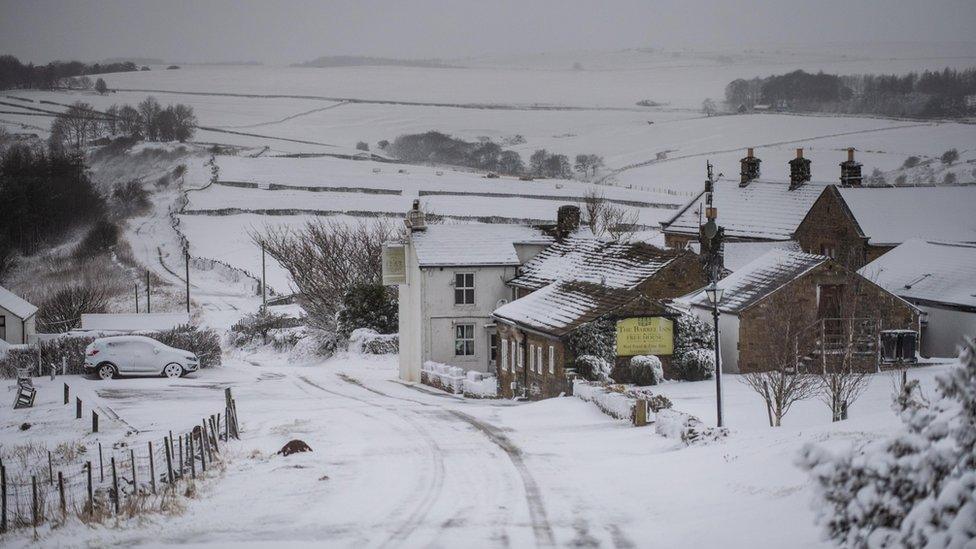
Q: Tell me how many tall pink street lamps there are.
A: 0